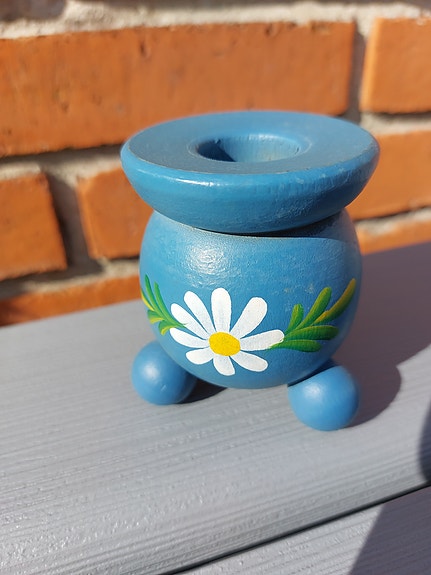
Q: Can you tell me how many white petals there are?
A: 9